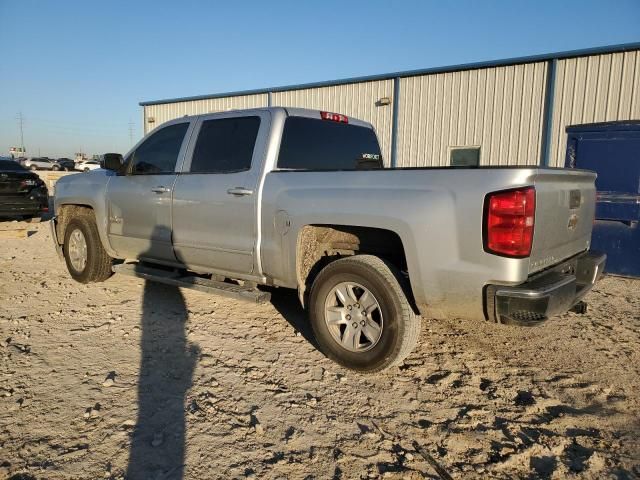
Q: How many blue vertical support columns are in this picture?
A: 3